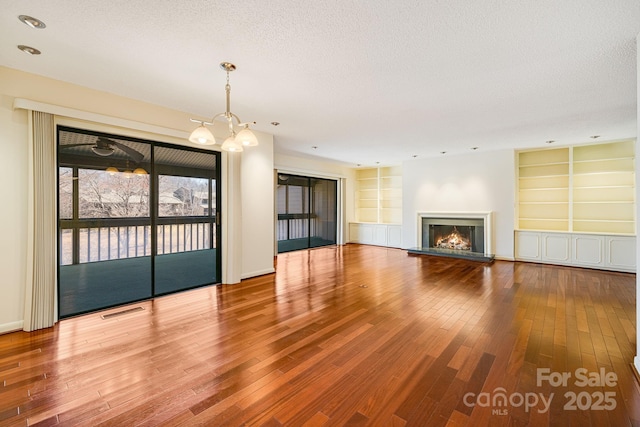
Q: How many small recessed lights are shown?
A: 11